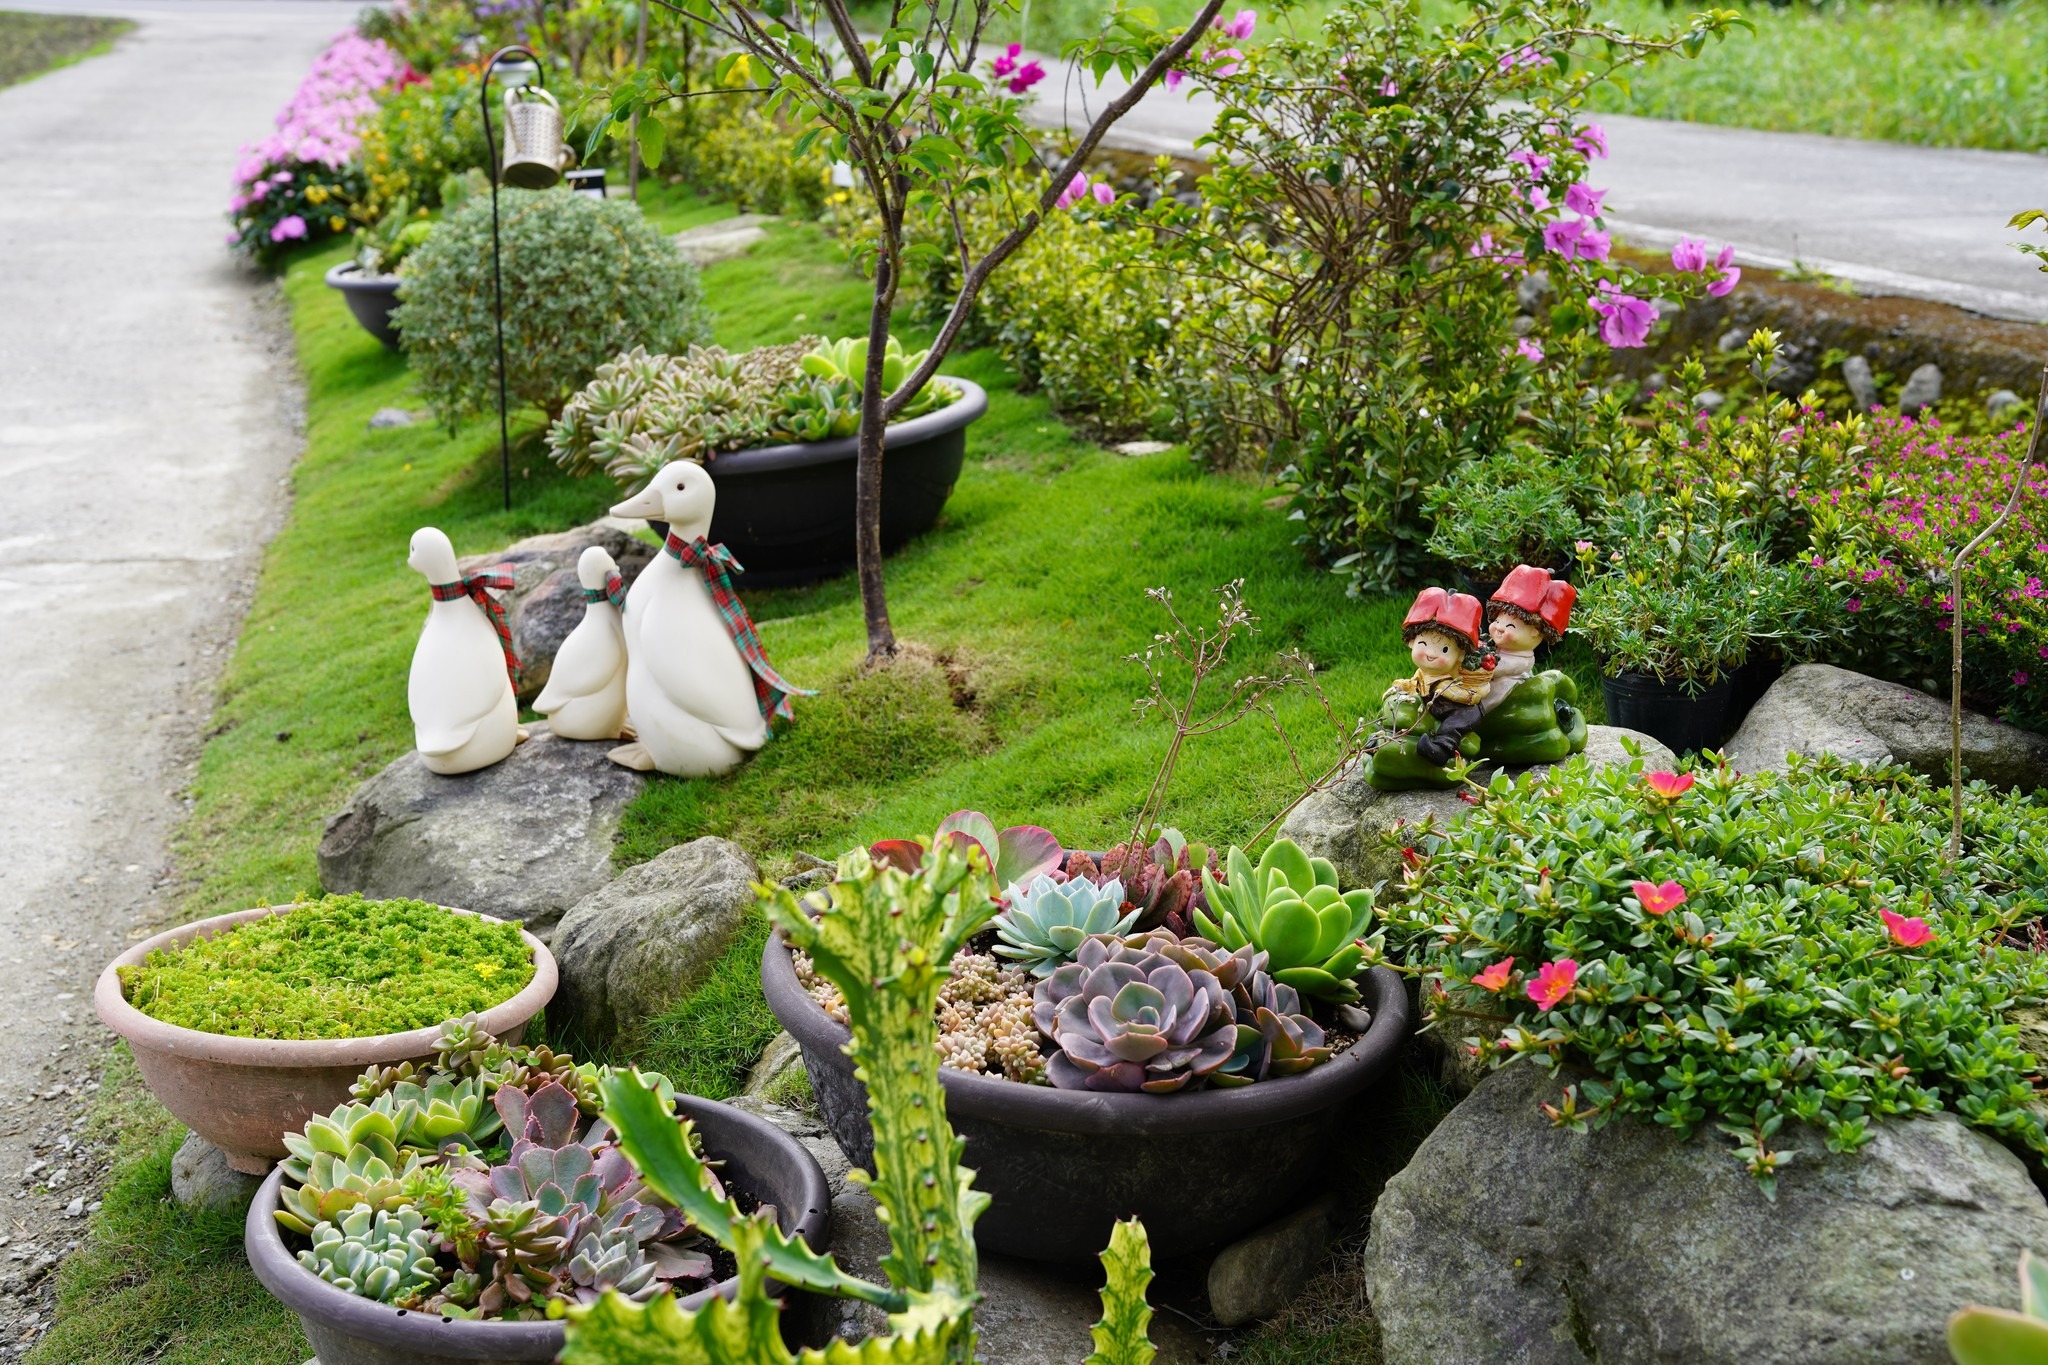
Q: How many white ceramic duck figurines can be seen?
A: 3